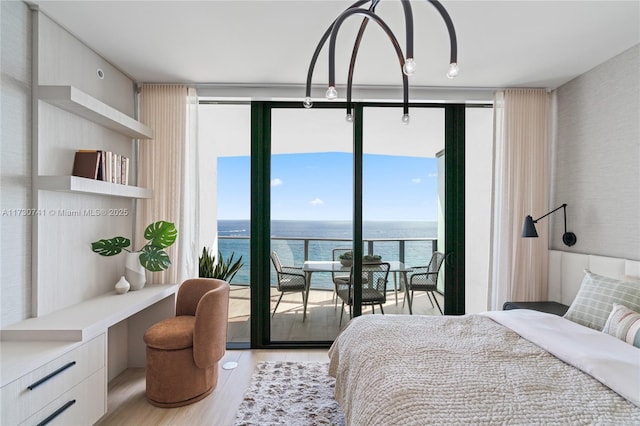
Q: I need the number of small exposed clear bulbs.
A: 6